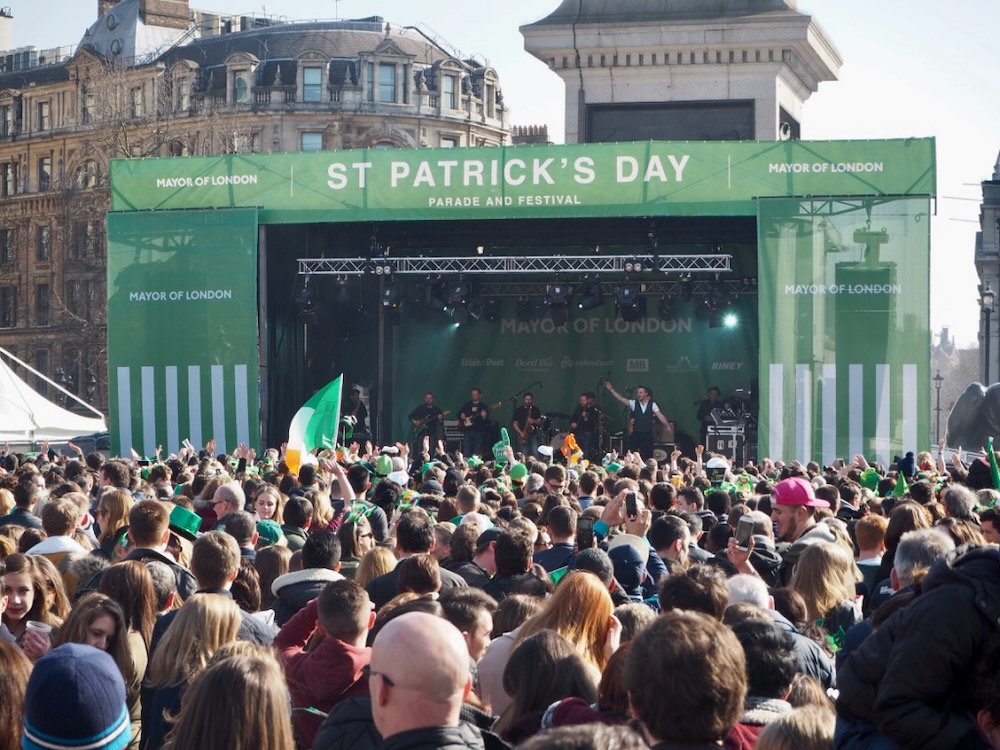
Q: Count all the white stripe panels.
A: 12